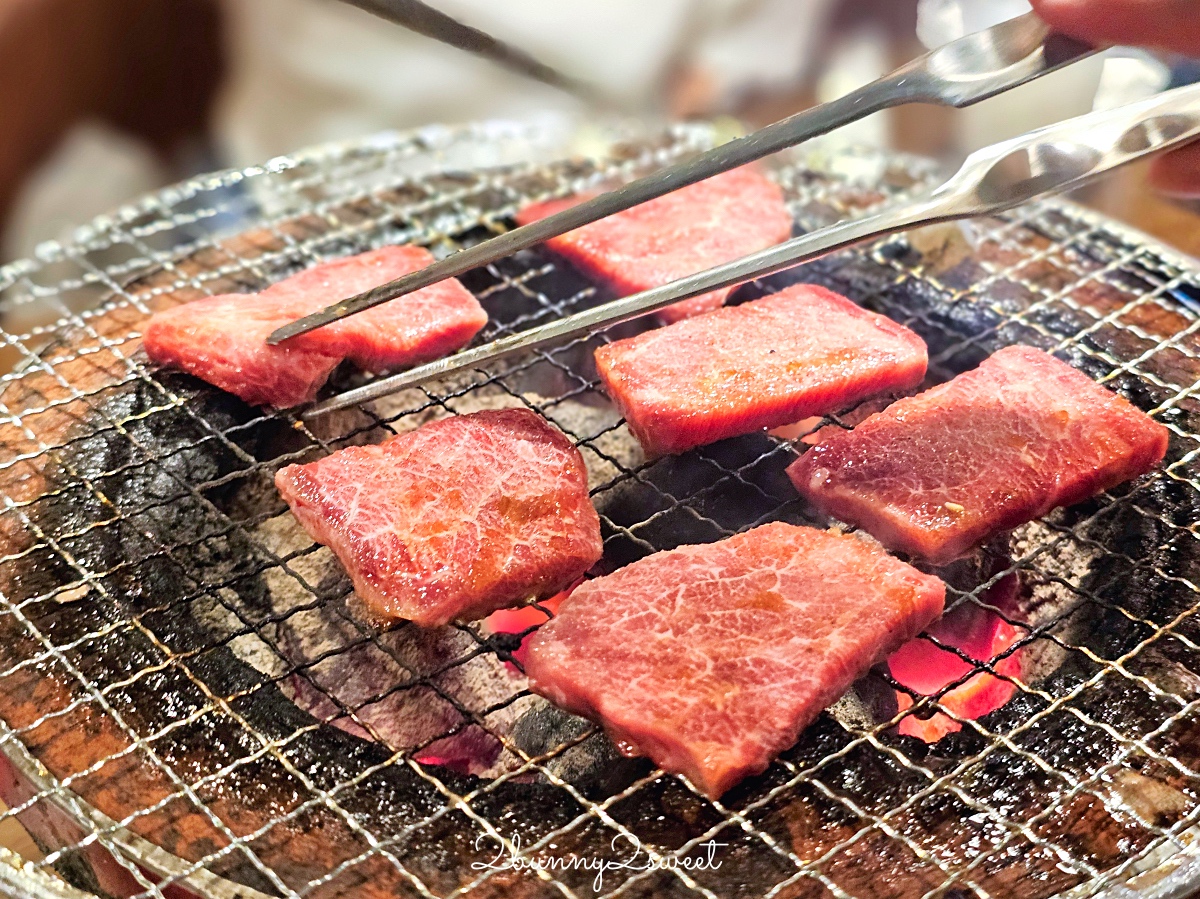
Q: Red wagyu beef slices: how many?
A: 6